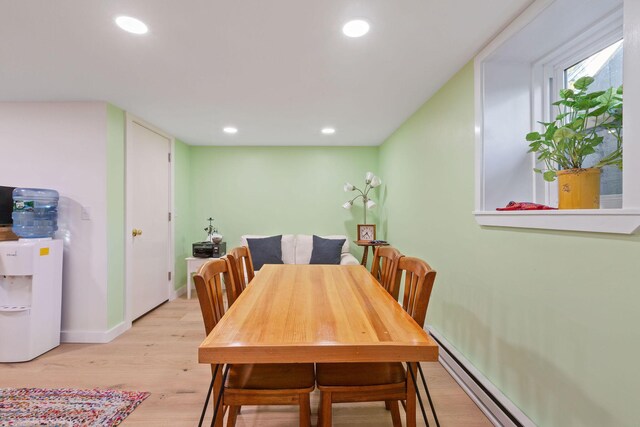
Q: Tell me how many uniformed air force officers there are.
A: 0